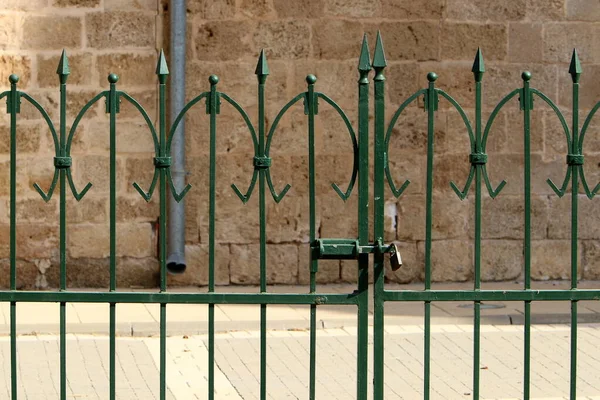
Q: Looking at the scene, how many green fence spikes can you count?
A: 7